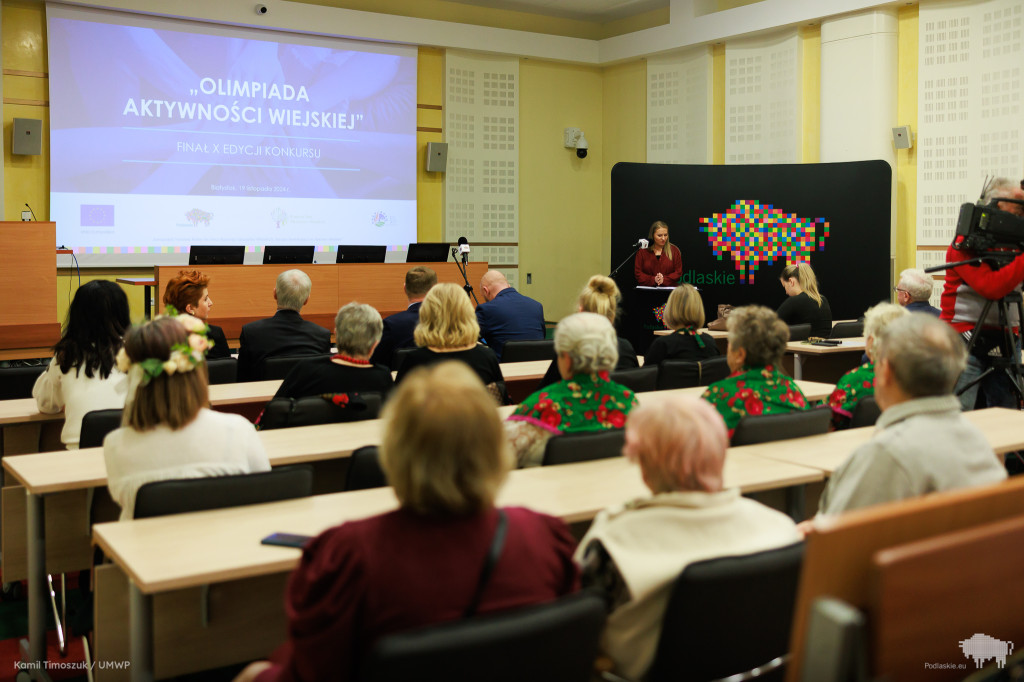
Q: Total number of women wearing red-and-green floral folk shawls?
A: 3